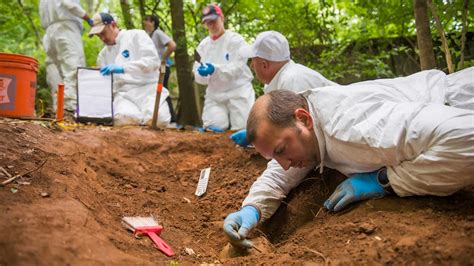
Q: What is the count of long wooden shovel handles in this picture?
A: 1